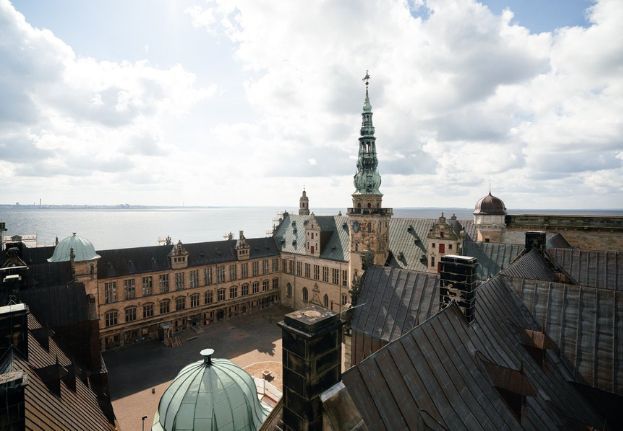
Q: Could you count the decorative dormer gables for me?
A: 4